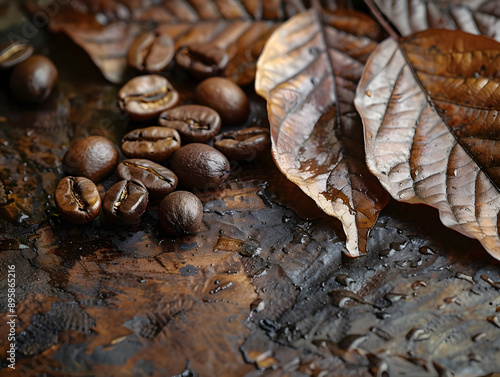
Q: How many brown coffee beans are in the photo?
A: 15